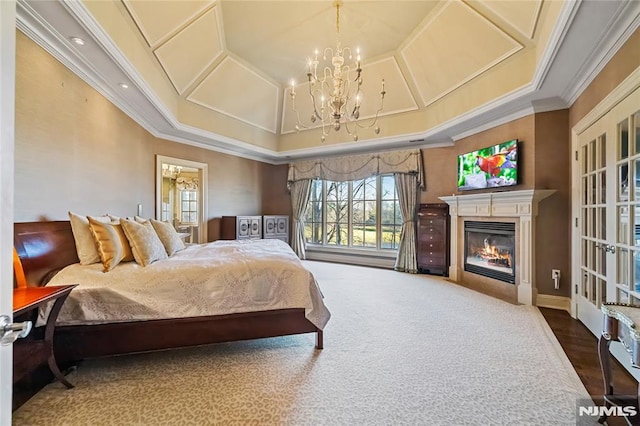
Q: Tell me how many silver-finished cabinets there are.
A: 2